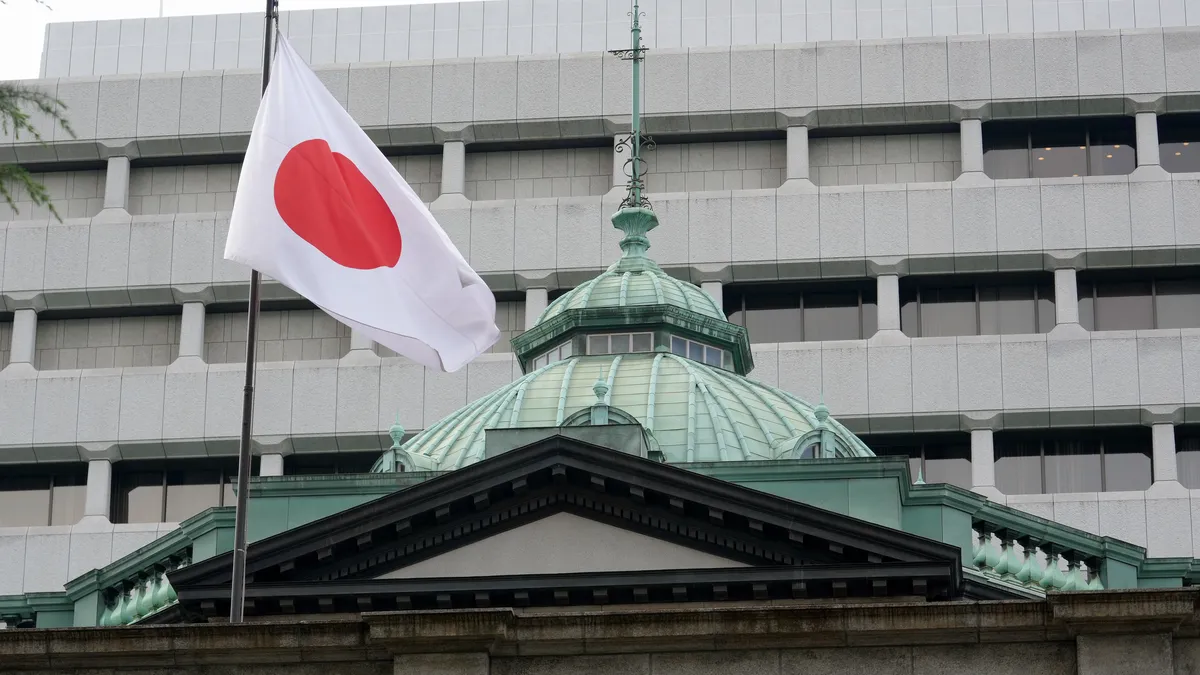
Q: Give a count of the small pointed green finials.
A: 4